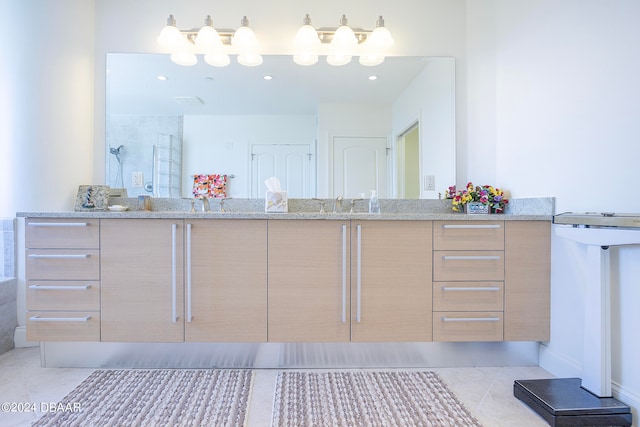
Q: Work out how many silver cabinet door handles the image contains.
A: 4